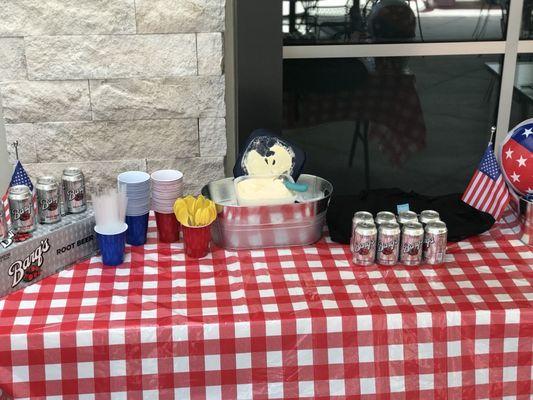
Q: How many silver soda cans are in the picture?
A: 11